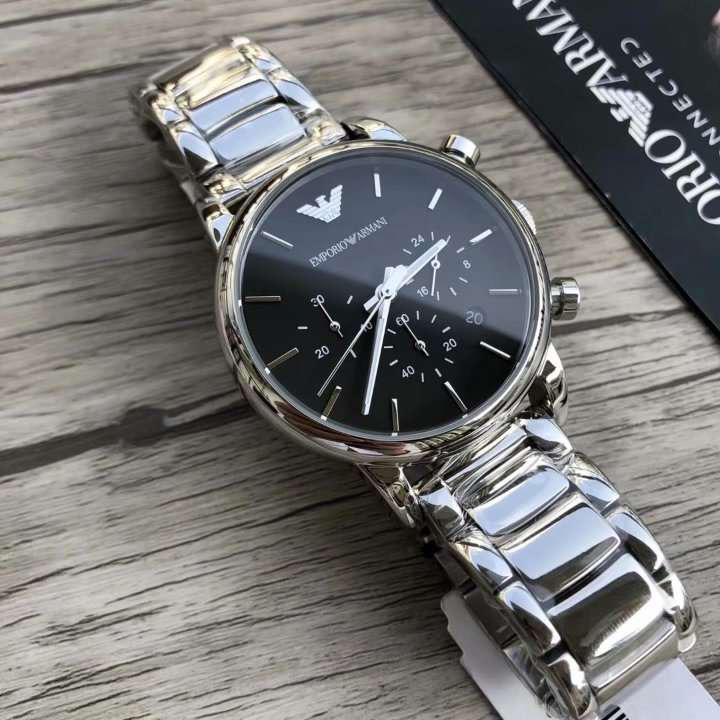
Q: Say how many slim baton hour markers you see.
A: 11